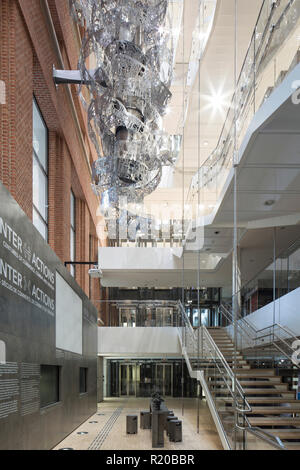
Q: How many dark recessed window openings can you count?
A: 2